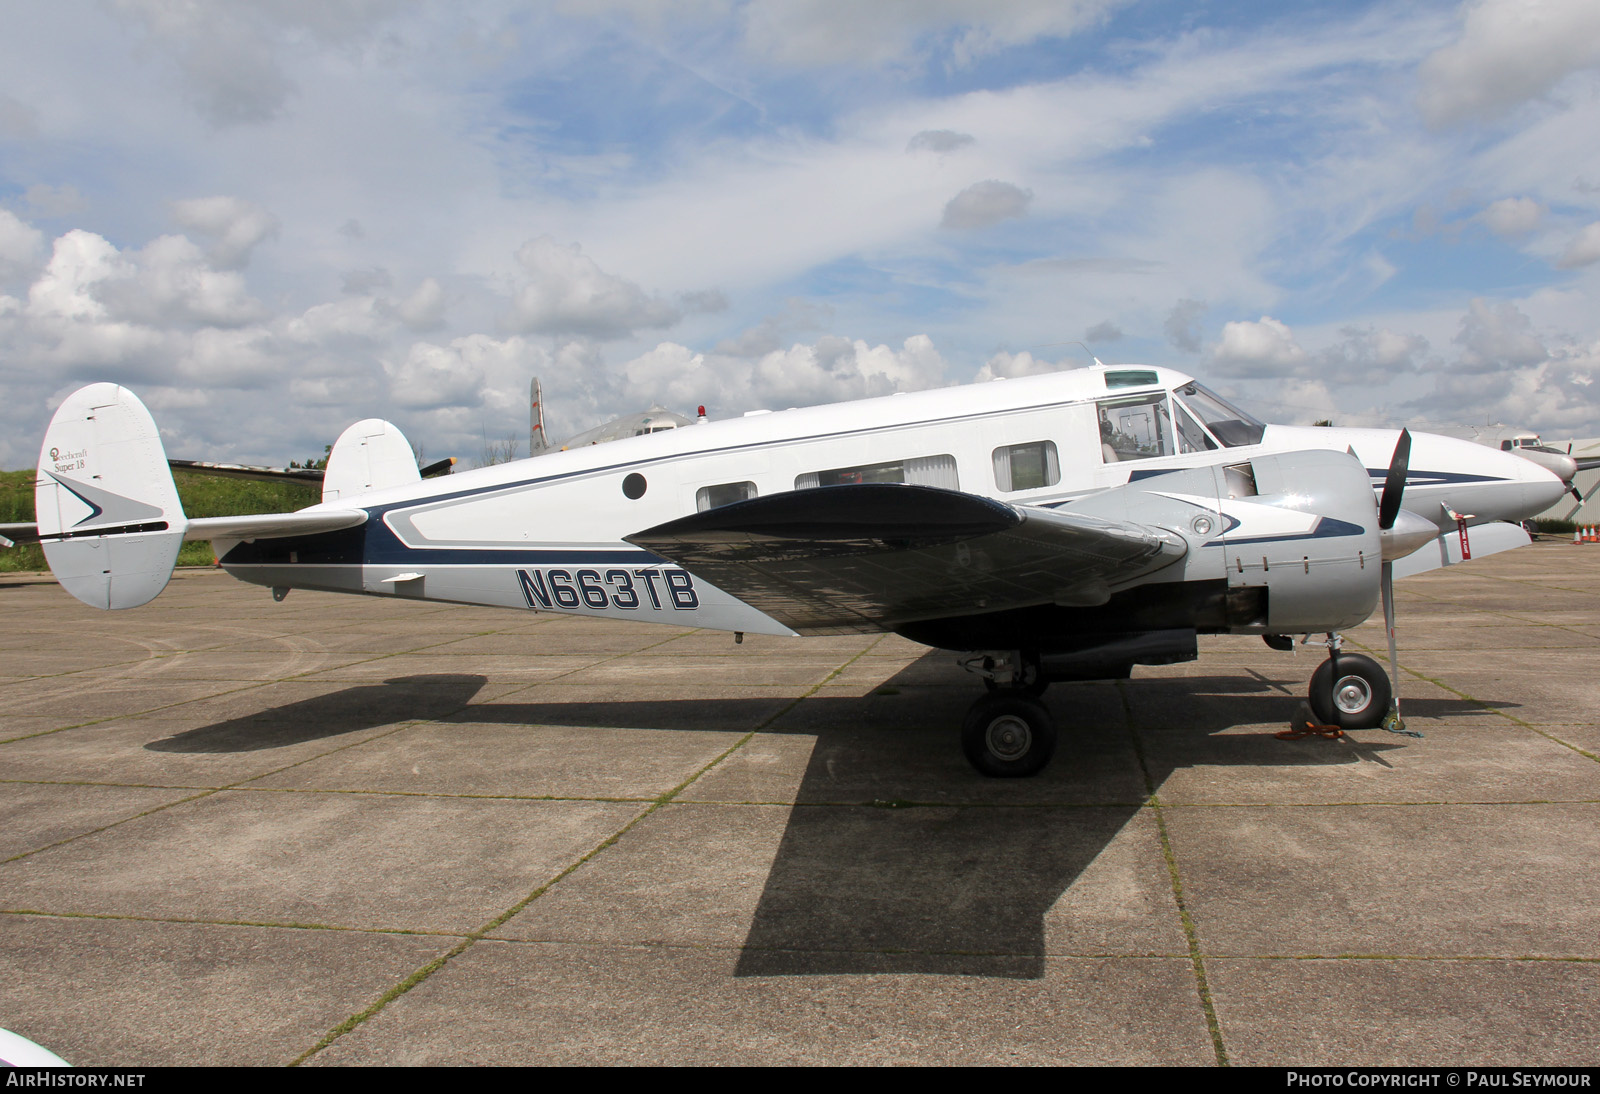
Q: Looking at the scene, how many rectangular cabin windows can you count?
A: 3